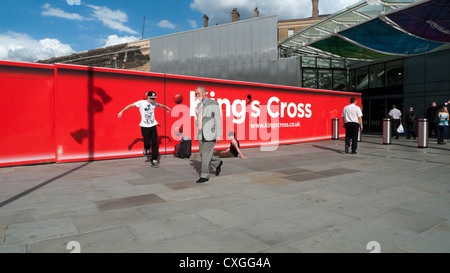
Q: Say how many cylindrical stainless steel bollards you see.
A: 4